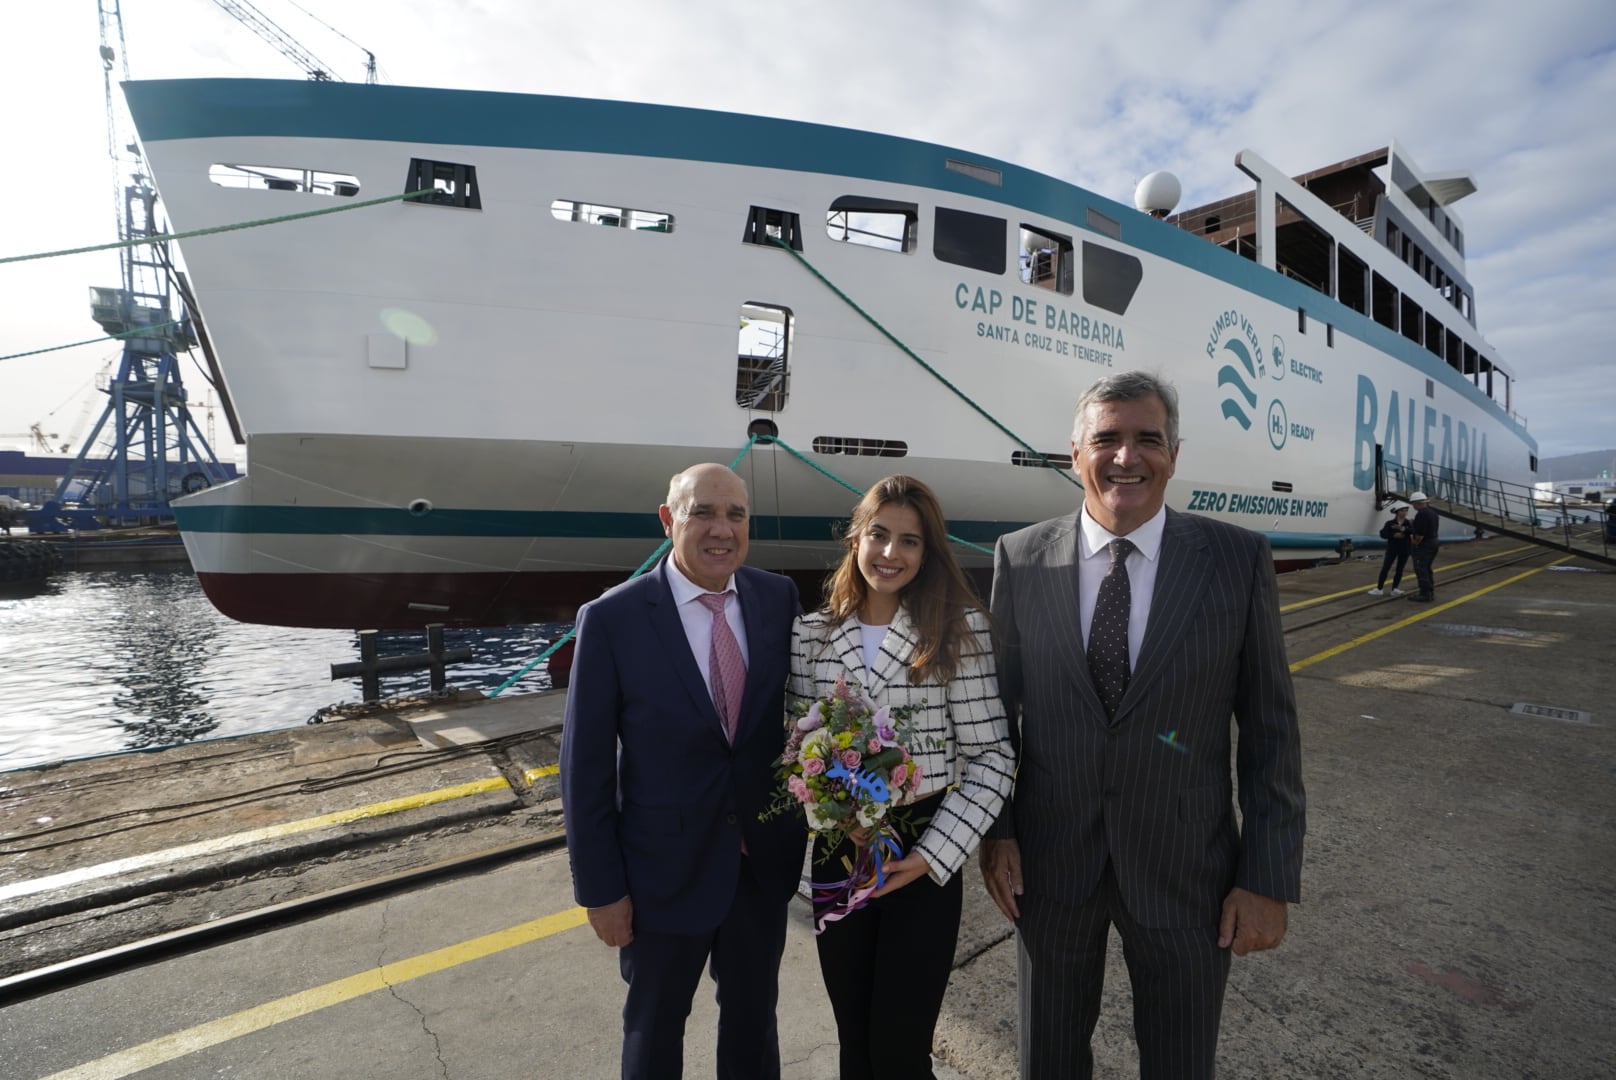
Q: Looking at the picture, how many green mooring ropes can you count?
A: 5